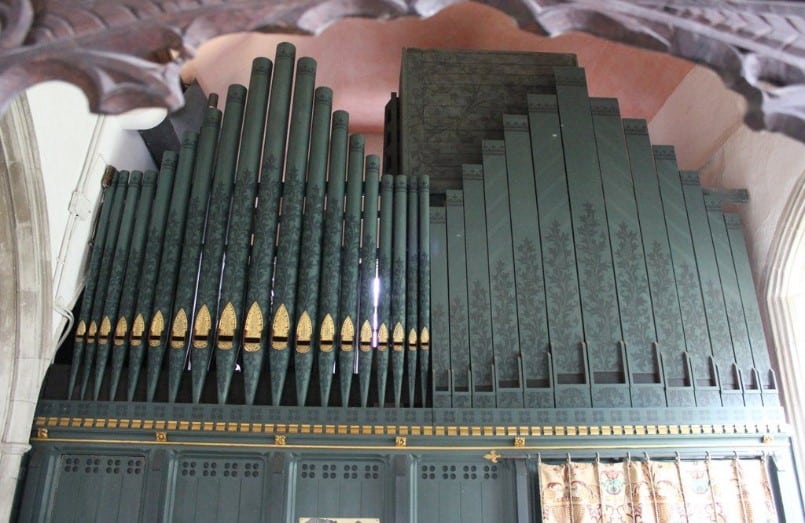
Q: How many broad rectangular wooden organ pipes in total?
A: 13